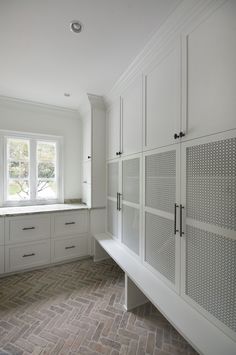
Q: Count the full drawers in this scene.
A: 4